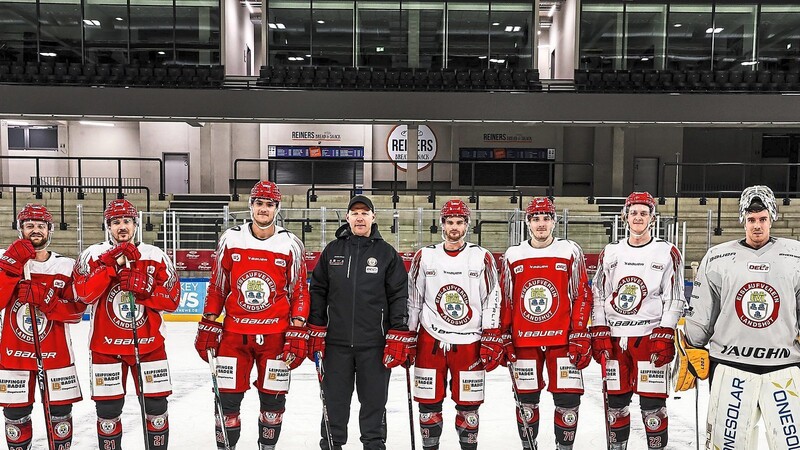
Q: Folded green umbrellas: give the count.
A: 0